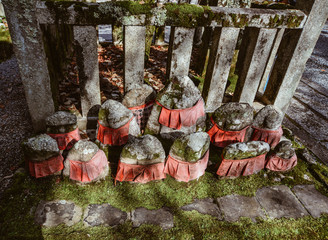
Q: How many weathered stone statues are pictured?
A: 12